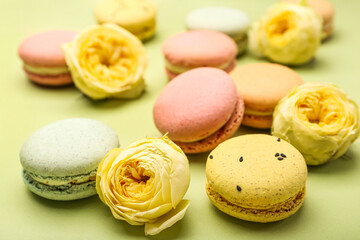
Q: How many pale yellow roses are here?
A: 4